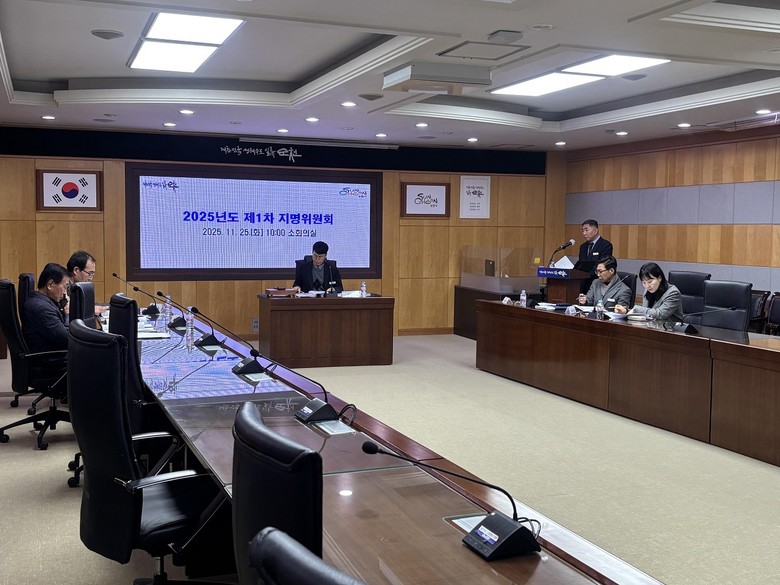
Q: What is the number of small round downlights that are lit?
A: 13